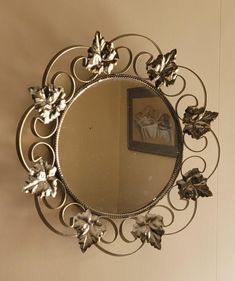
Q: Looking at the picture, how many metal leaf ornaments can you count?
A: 8